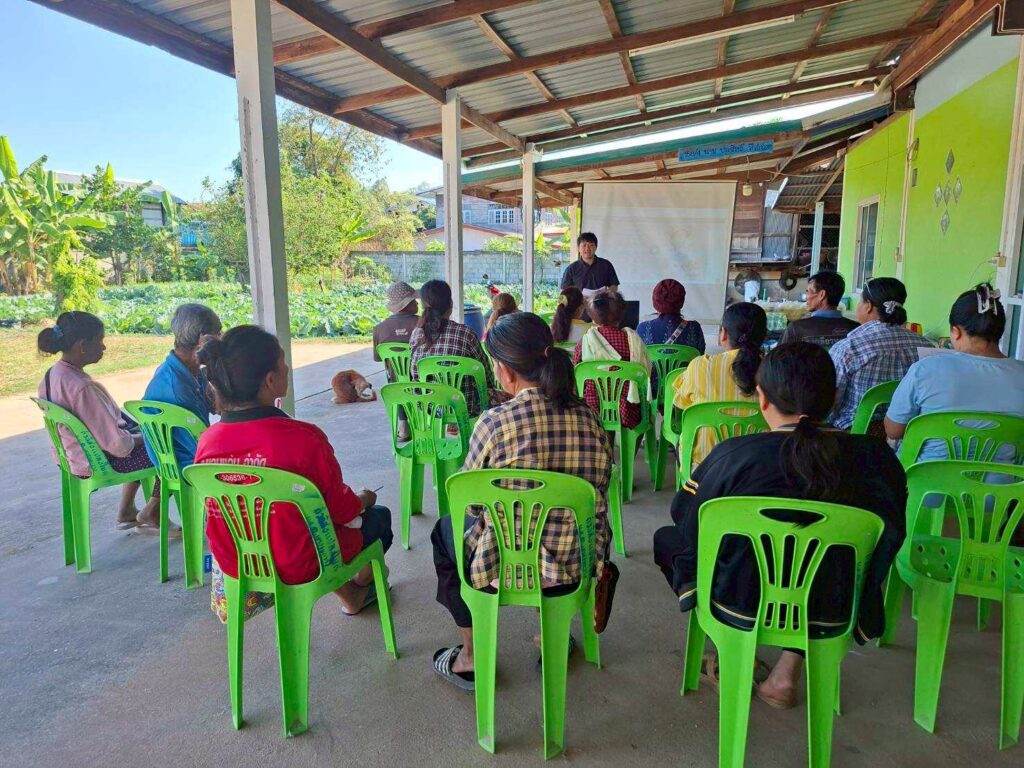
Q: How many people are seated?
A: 15